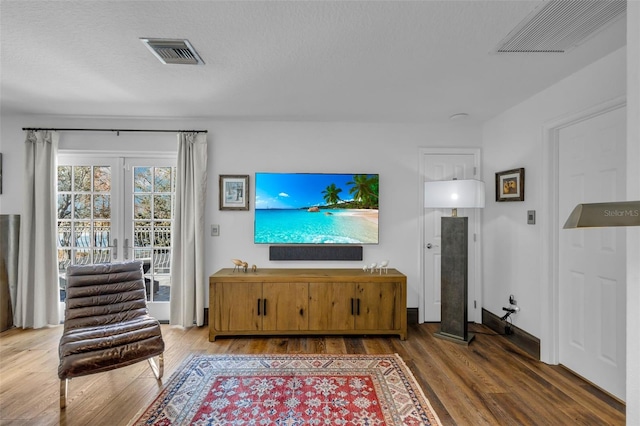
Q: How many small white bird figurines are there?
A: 3